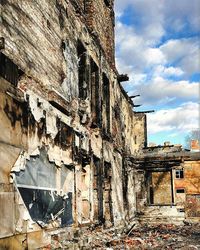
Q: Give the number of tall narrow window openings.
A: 3